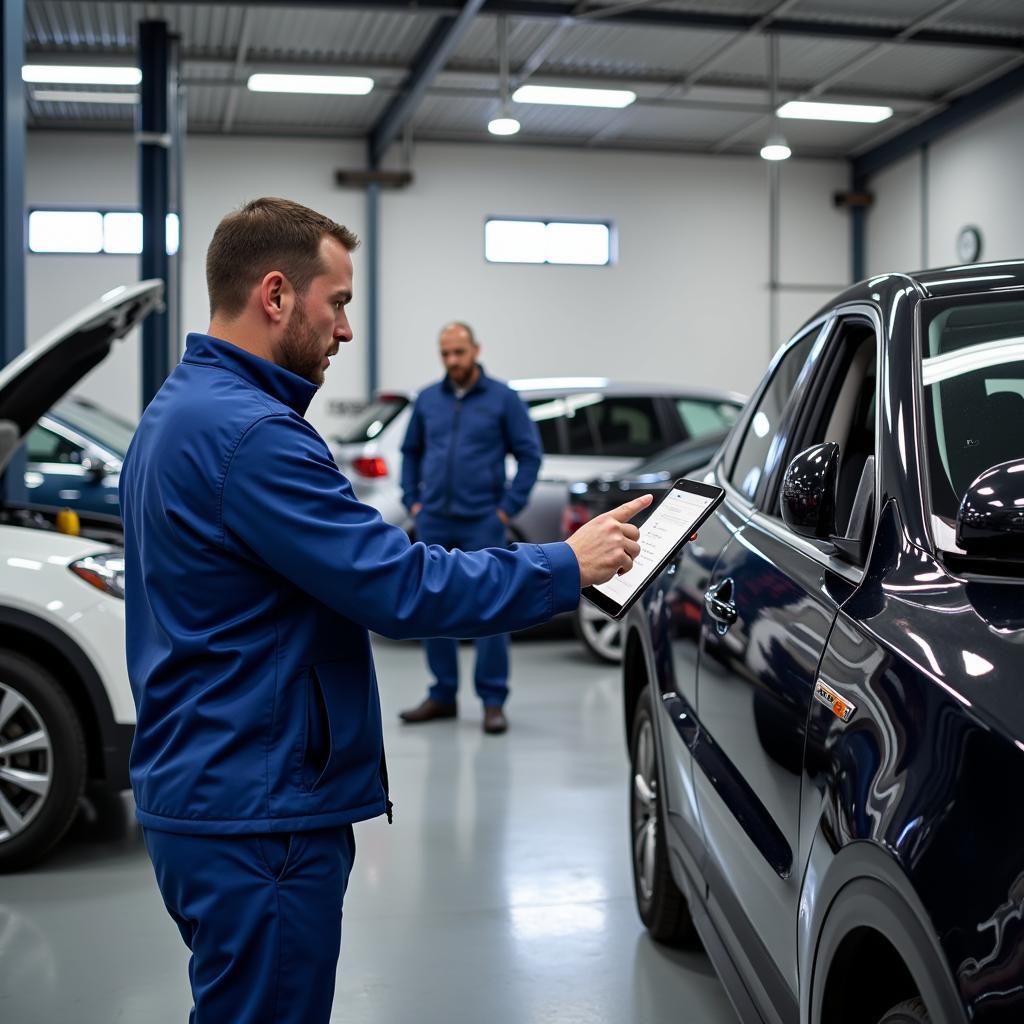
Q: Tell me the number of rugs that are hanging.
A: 0